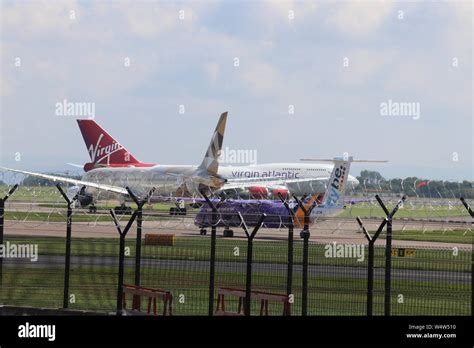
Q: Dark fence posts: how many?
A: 11